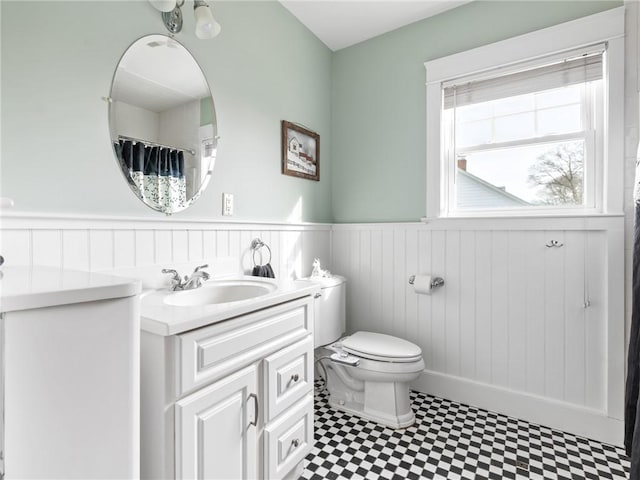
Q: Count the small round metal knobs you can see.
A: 2